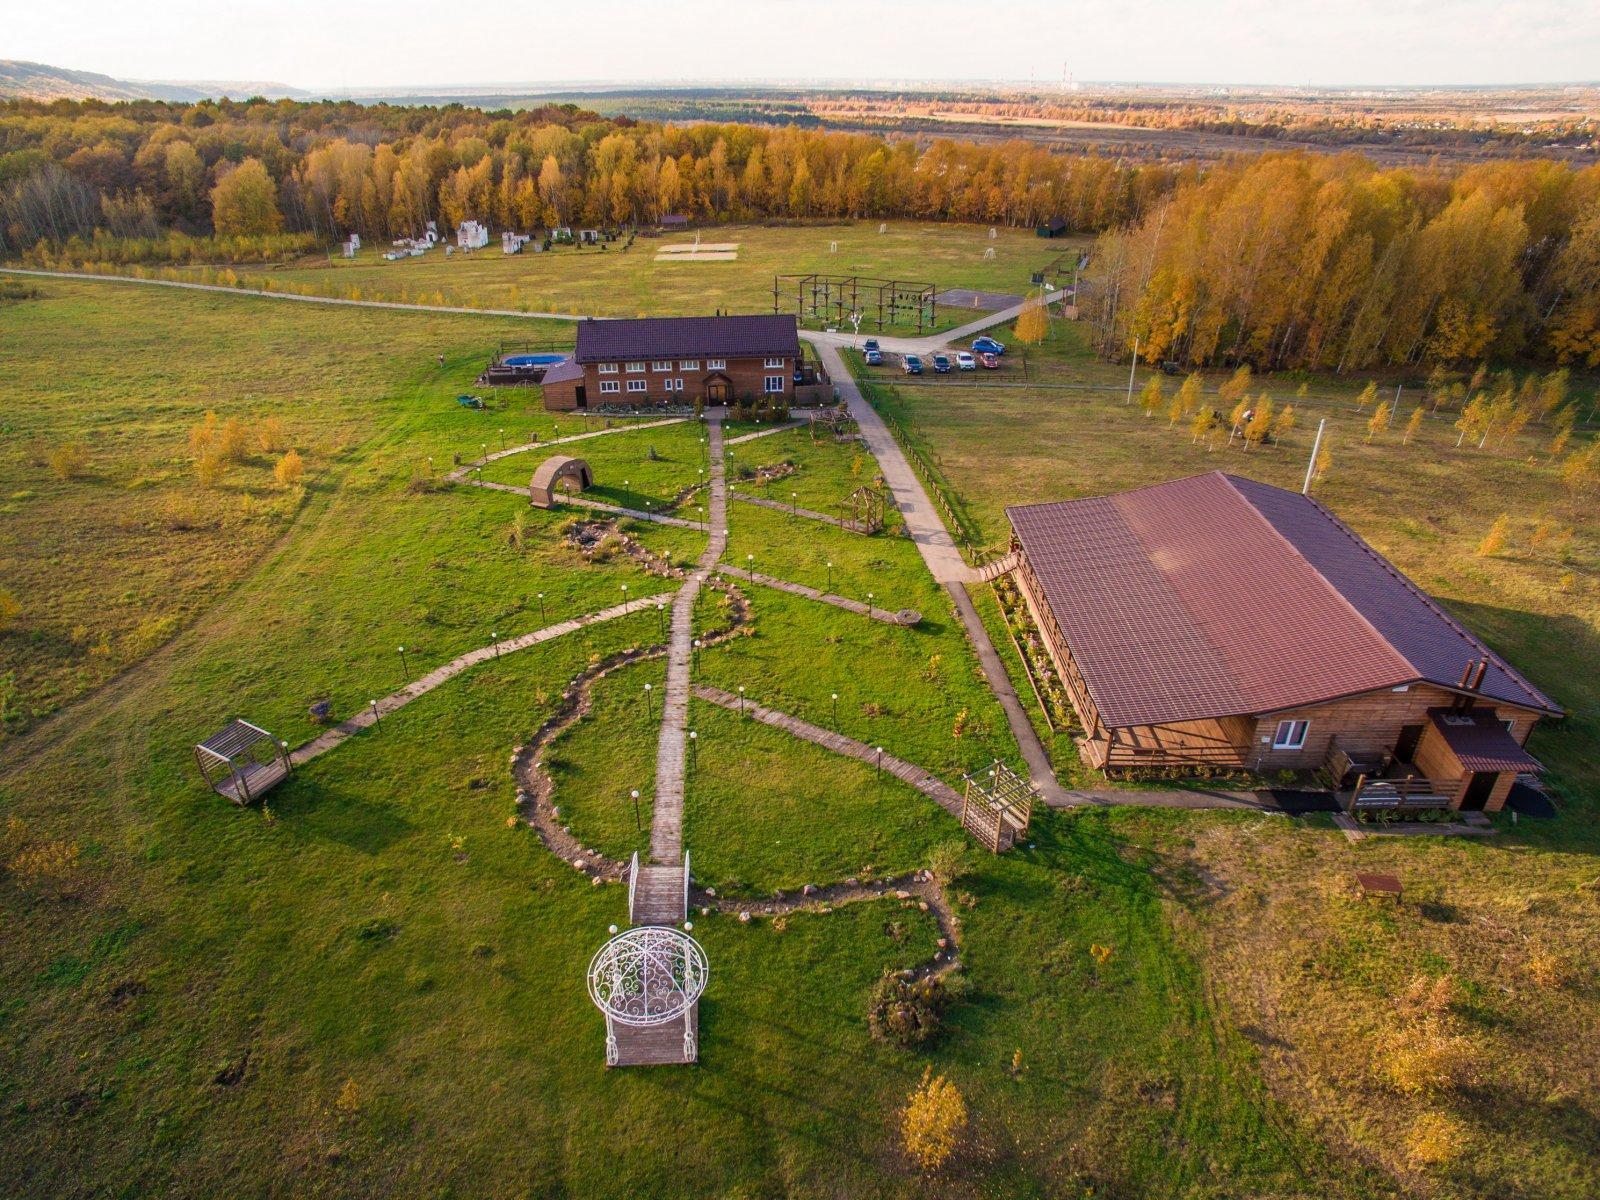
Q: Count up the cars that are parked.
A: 8